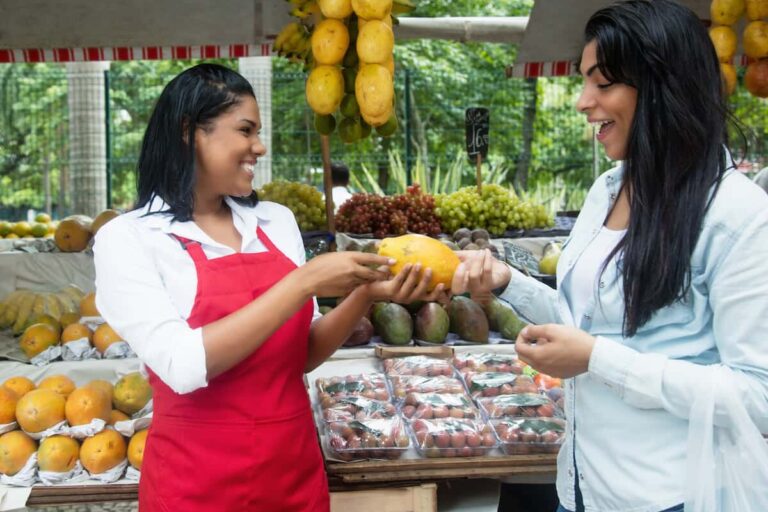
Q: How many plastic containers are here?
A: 11